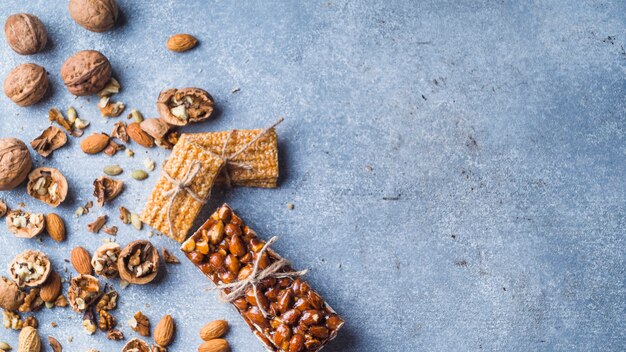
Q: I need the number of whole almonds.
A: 9